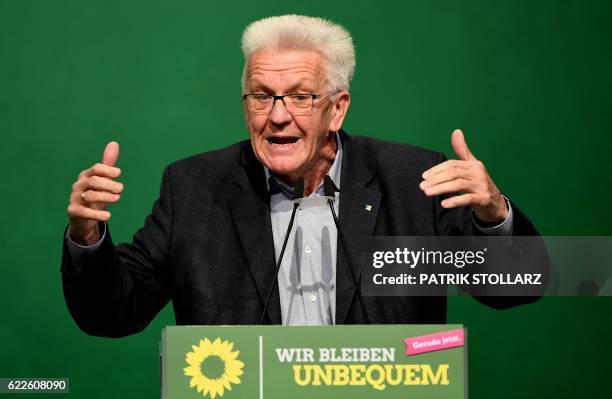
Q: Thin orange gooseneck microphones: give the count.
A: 0